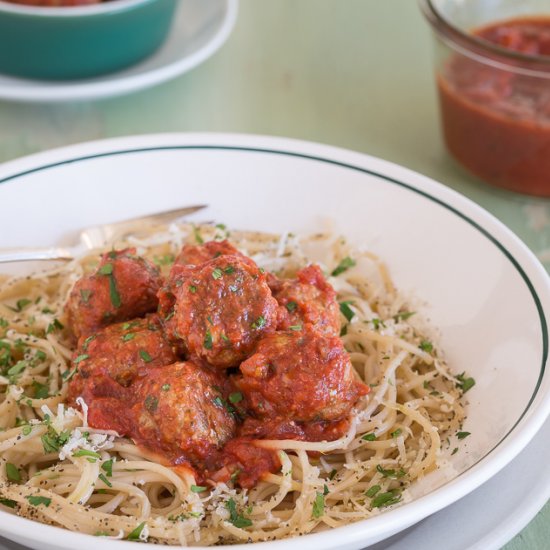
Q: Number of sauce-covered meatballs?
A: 7